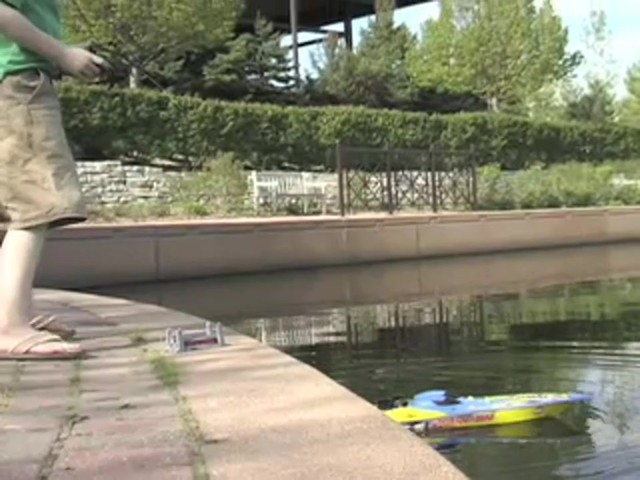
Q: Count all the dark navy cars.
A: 0